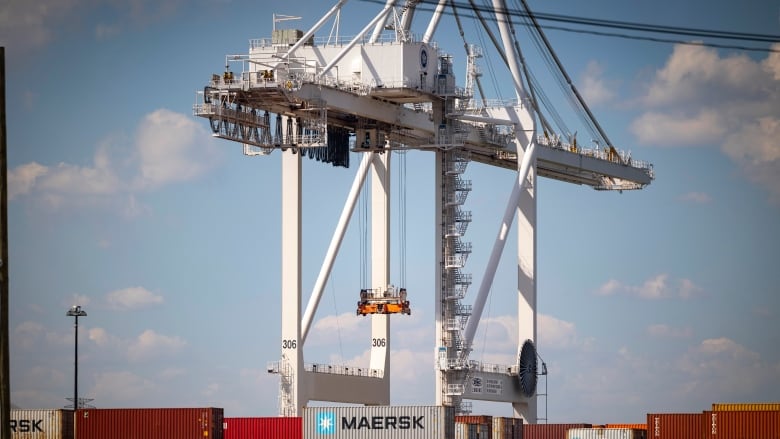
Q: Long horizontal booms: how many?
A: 1